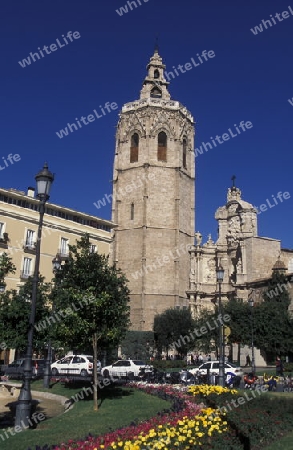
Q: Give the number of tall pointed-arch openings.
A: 3